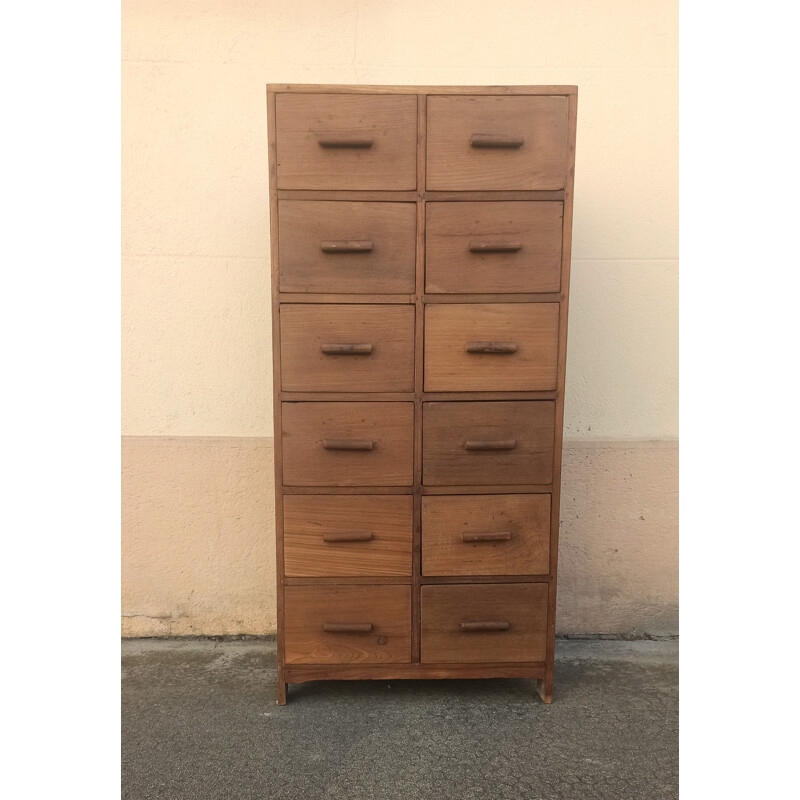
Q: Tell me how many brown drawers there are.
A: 12